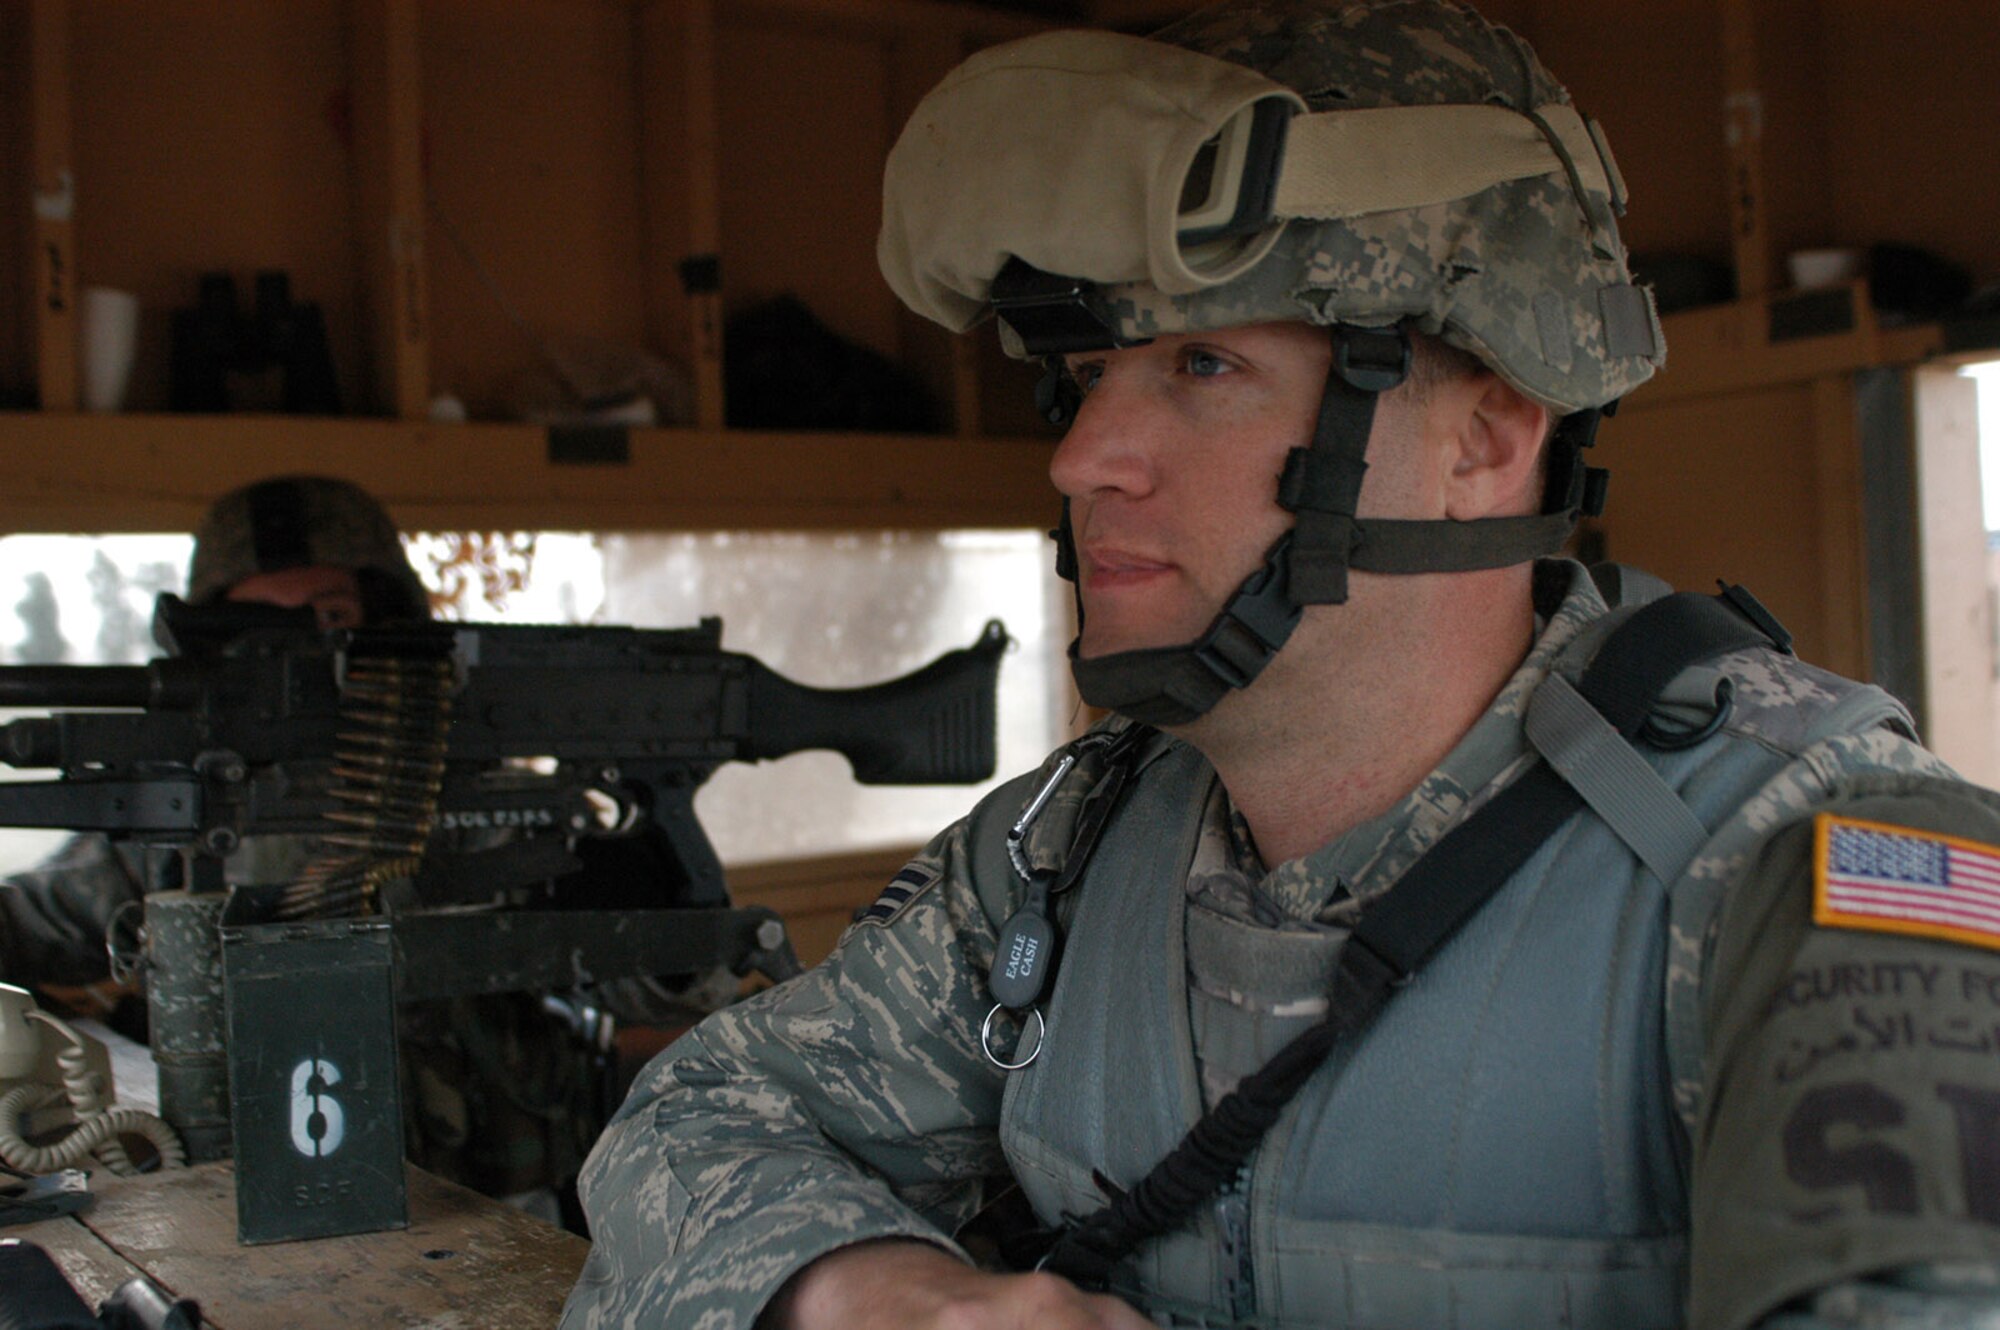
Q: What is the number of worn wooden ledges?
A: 1